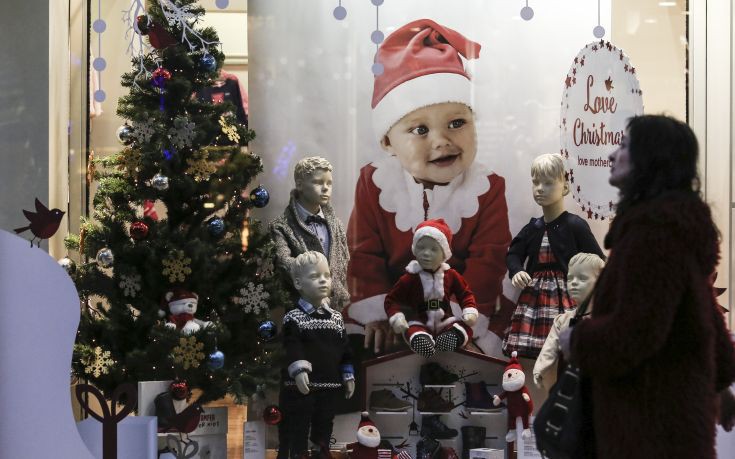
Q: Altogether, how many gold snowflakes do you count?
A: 6